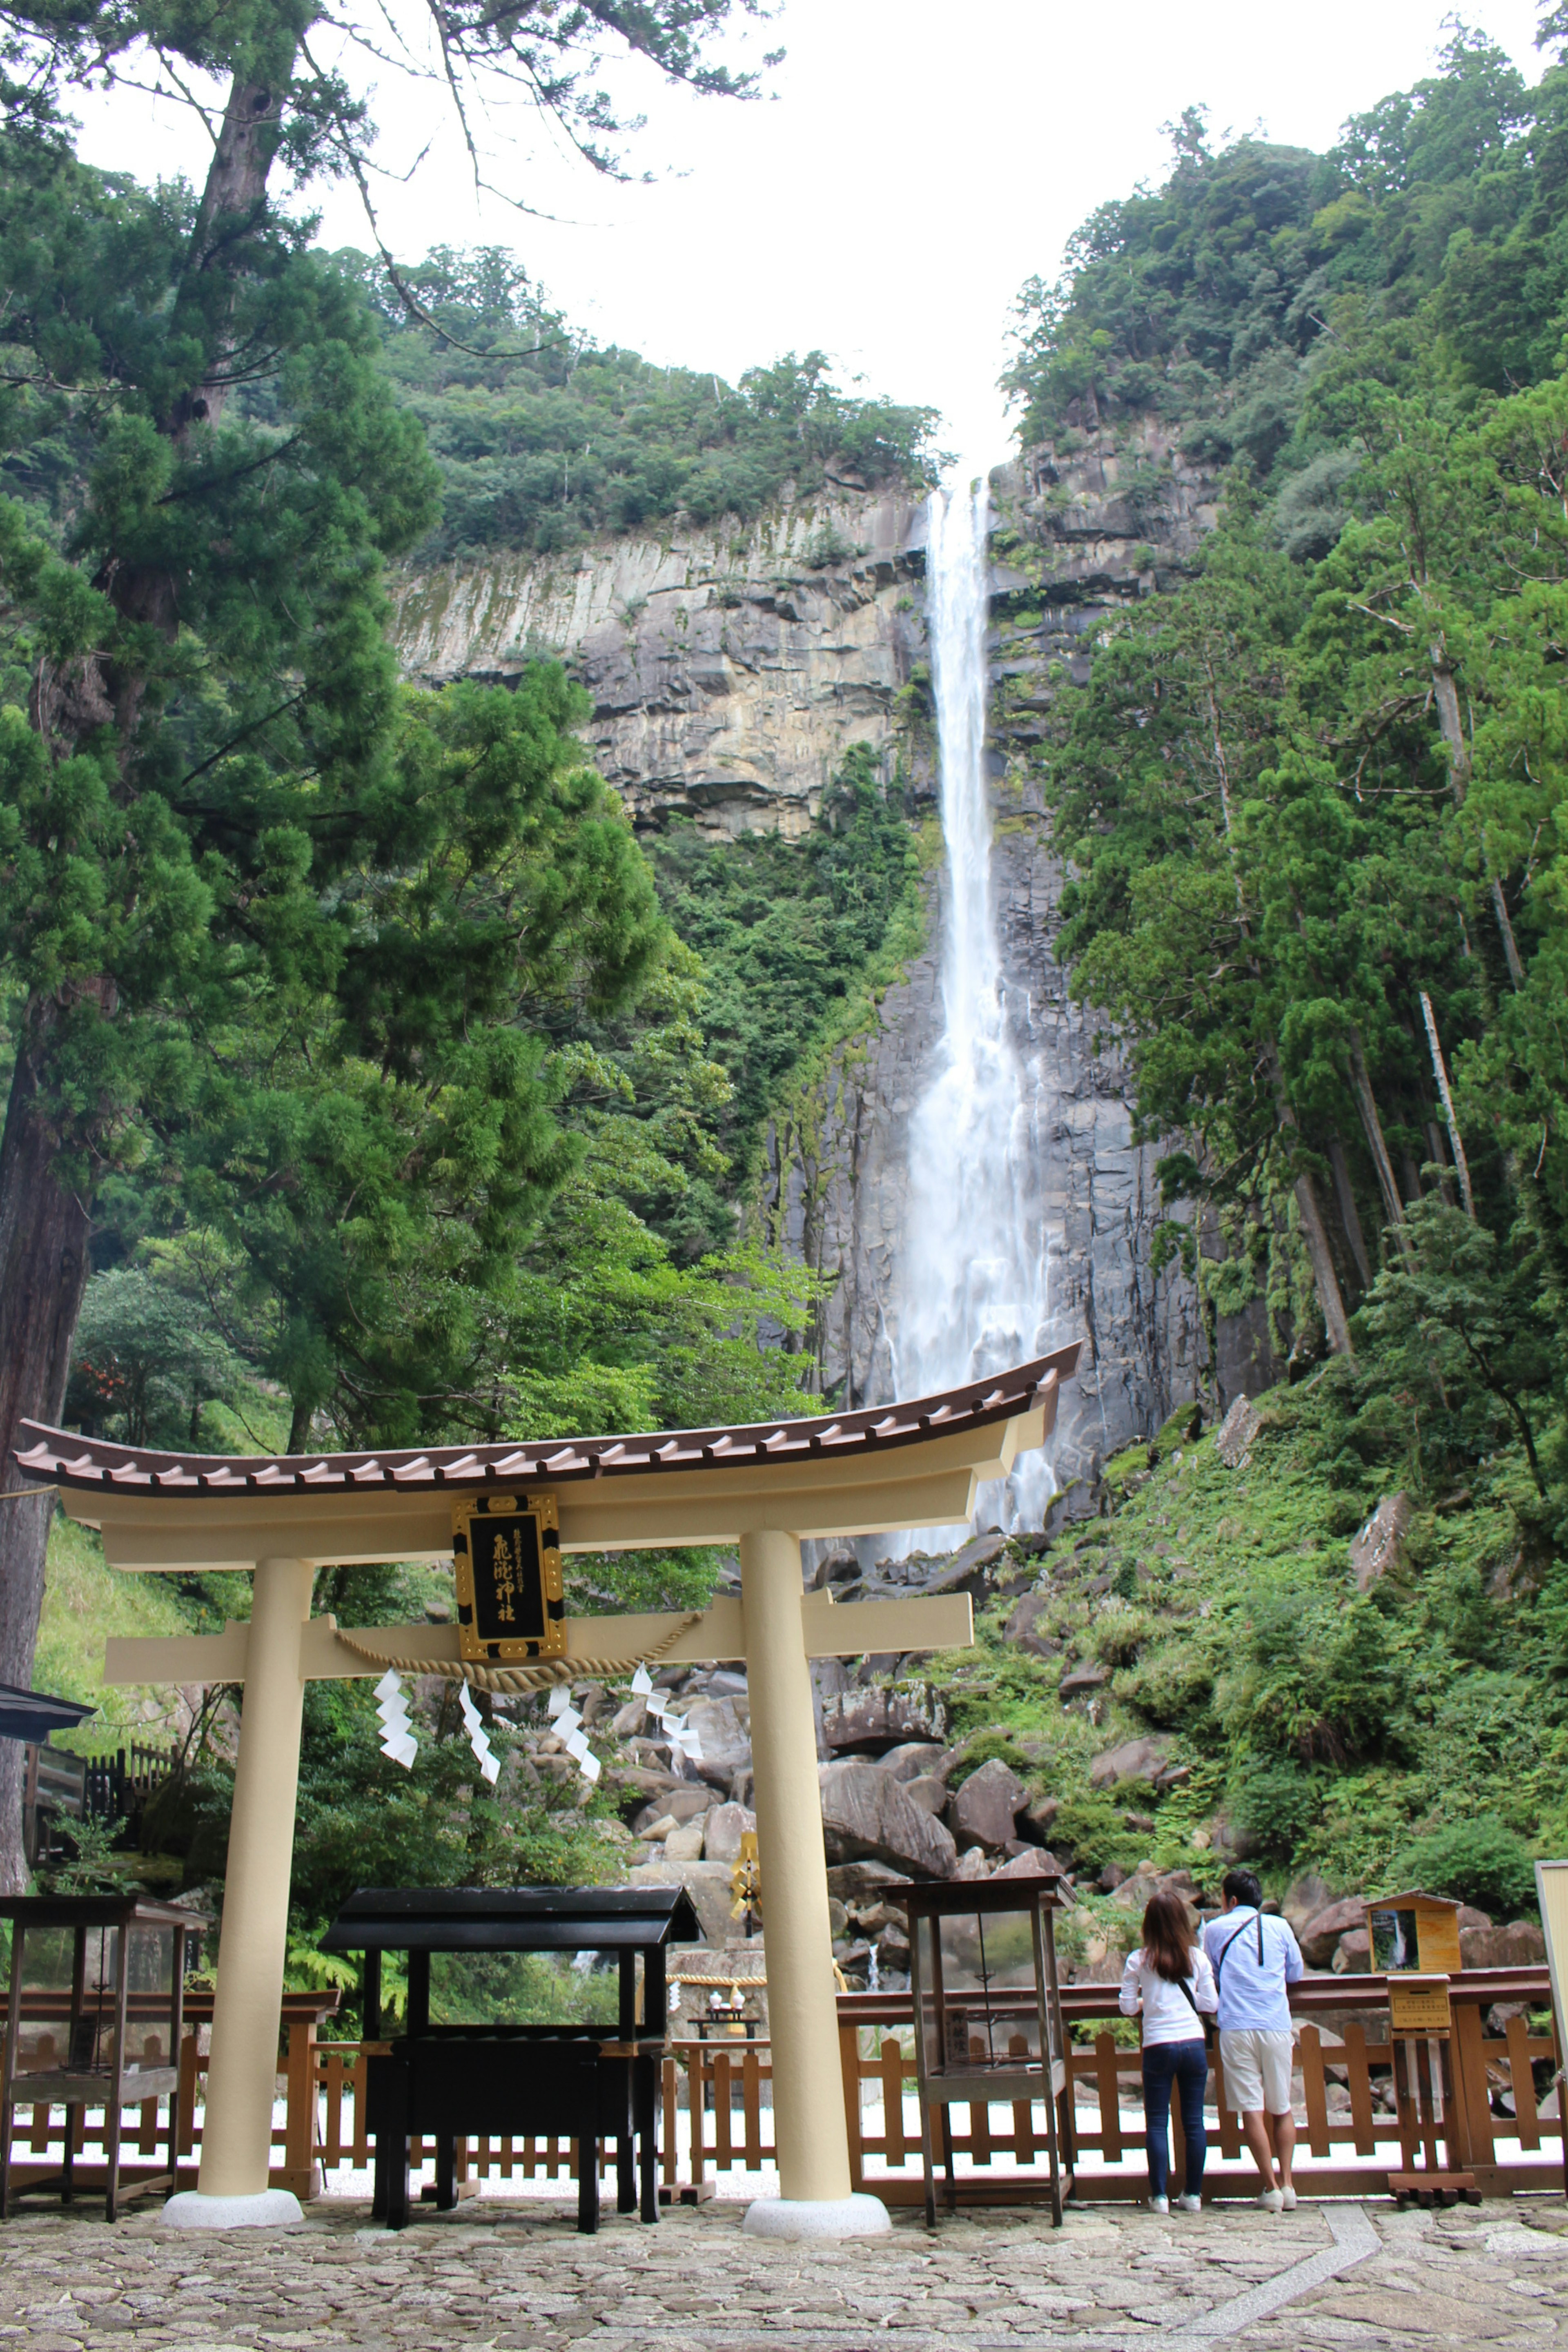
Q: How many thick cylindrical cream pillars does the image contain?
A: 2